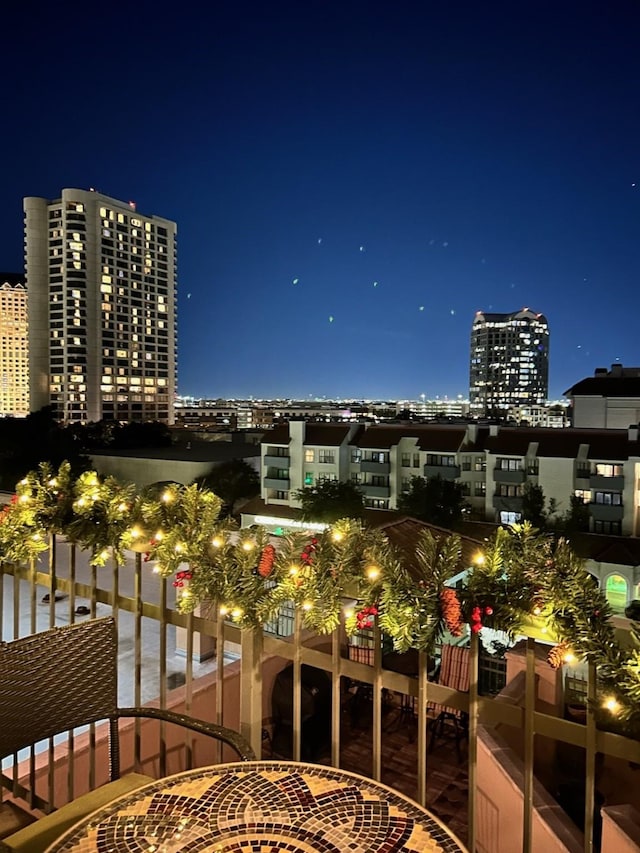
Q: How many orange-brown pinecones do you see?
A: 3